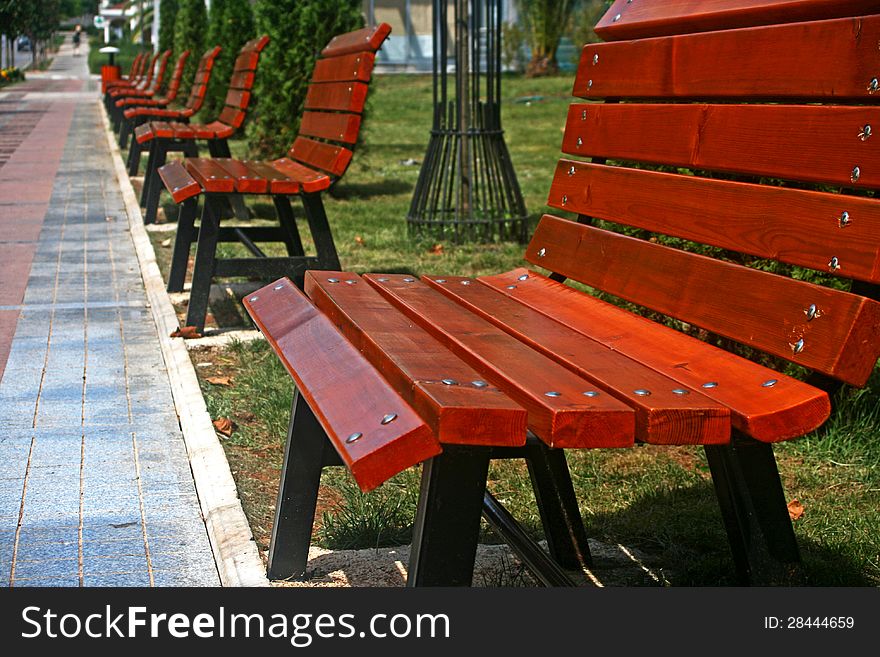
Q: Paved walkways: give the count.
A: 1